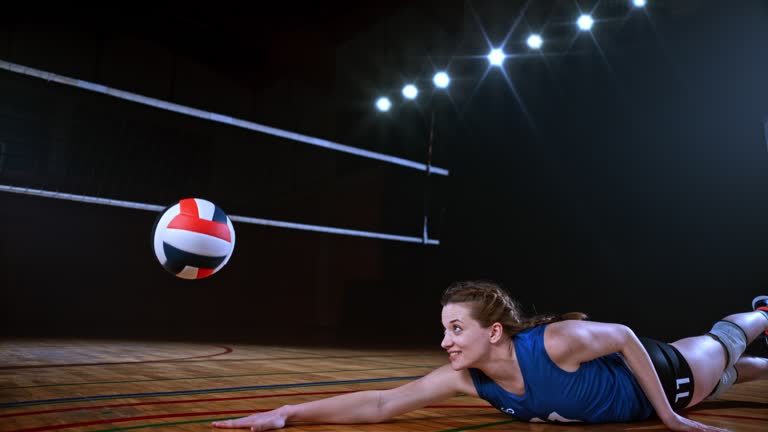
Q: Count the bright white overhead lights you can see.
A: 7